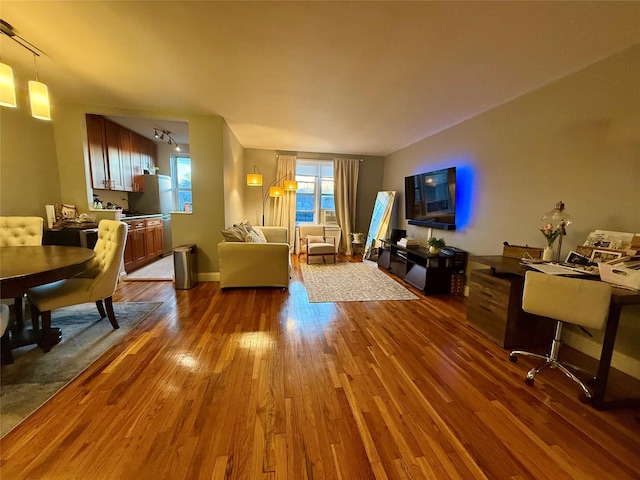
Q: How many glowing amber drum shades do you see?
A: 3